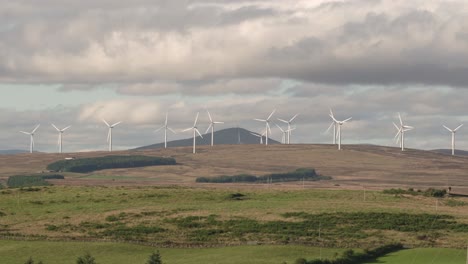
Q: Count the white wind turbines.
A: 15